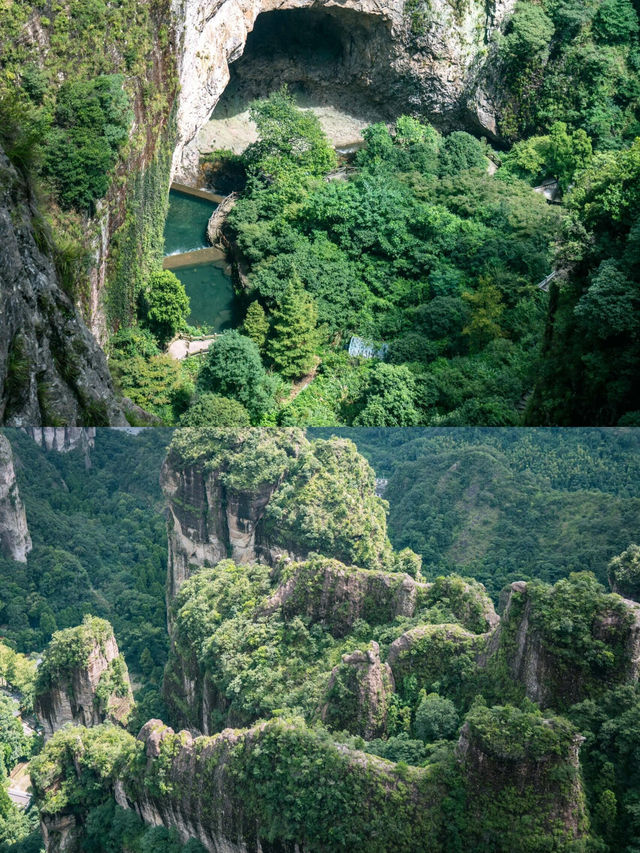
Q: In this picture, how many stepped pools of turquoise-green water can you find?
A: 2